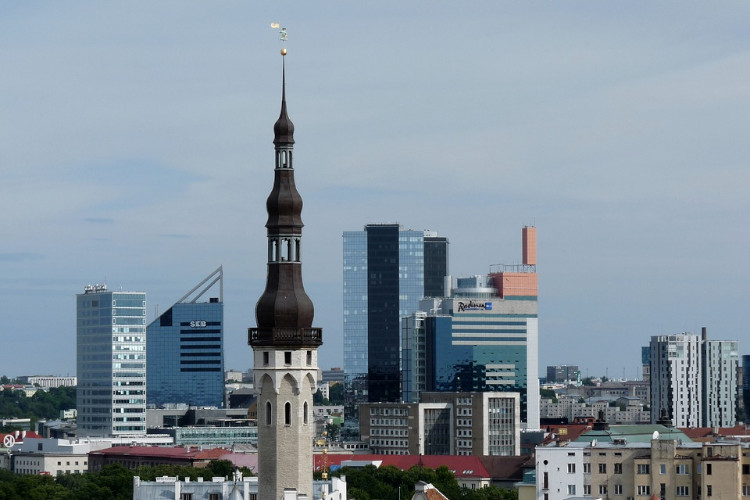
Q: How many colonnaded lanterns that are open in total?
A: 2